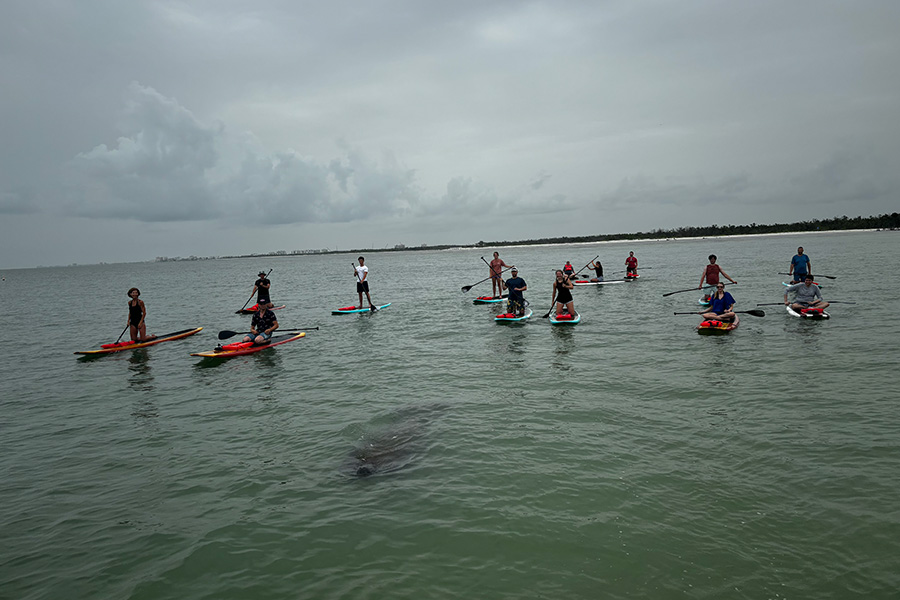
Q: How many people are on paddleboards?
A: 14